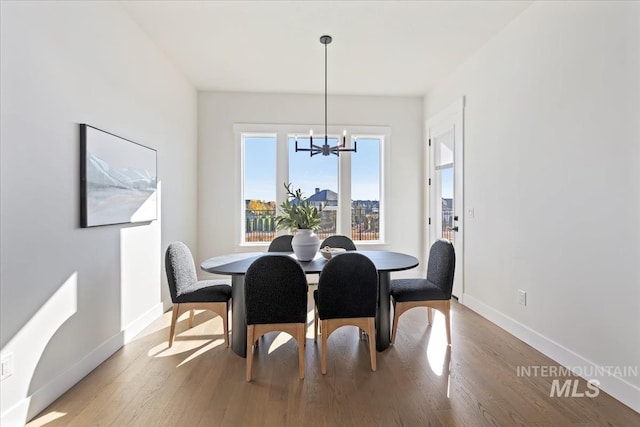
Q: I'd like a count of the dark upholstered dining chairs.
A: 6